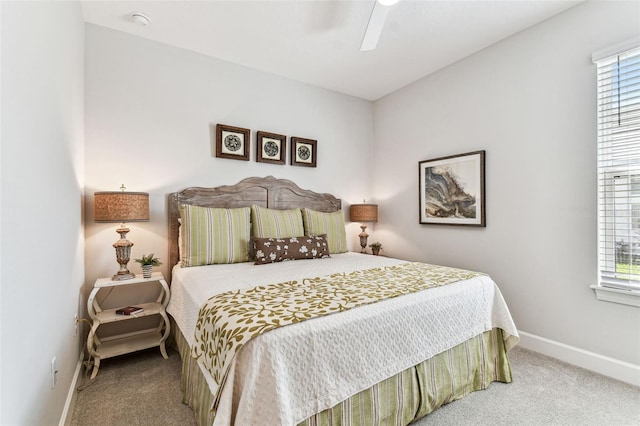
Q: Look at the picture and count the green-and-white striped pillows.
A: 3